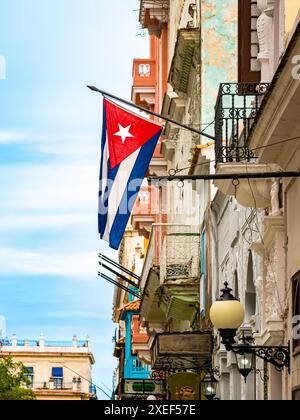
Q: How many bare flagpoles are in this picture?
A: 5